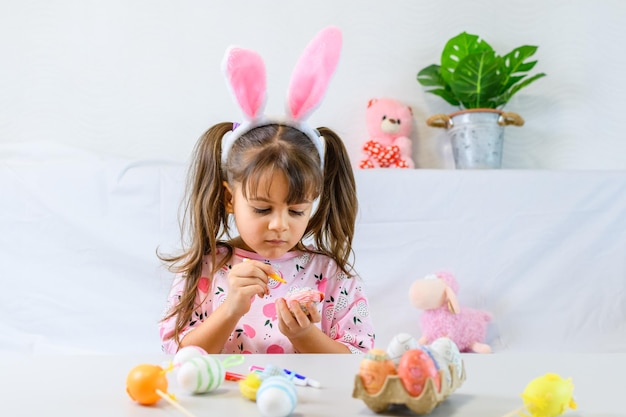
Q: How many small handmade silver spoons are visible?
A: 0